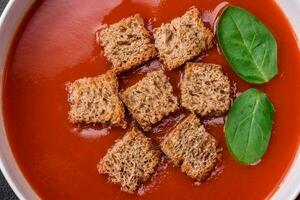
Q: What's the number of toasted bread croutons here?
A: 7